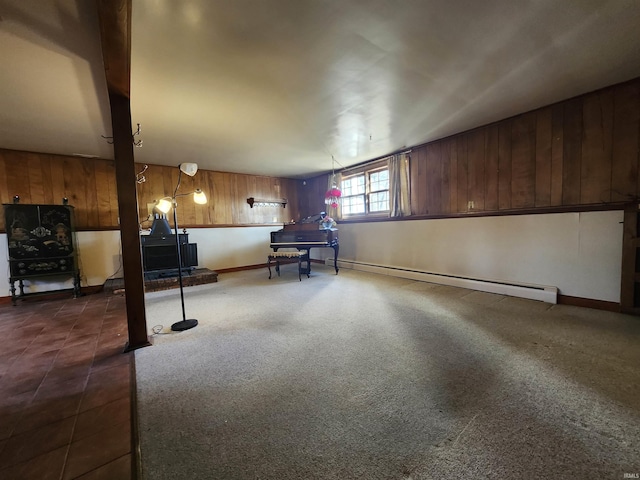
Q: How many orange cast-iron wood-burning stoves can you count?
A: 0